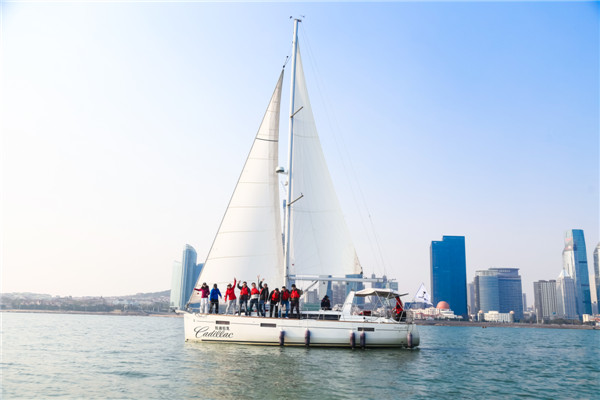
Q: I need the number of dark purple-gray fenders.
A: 5